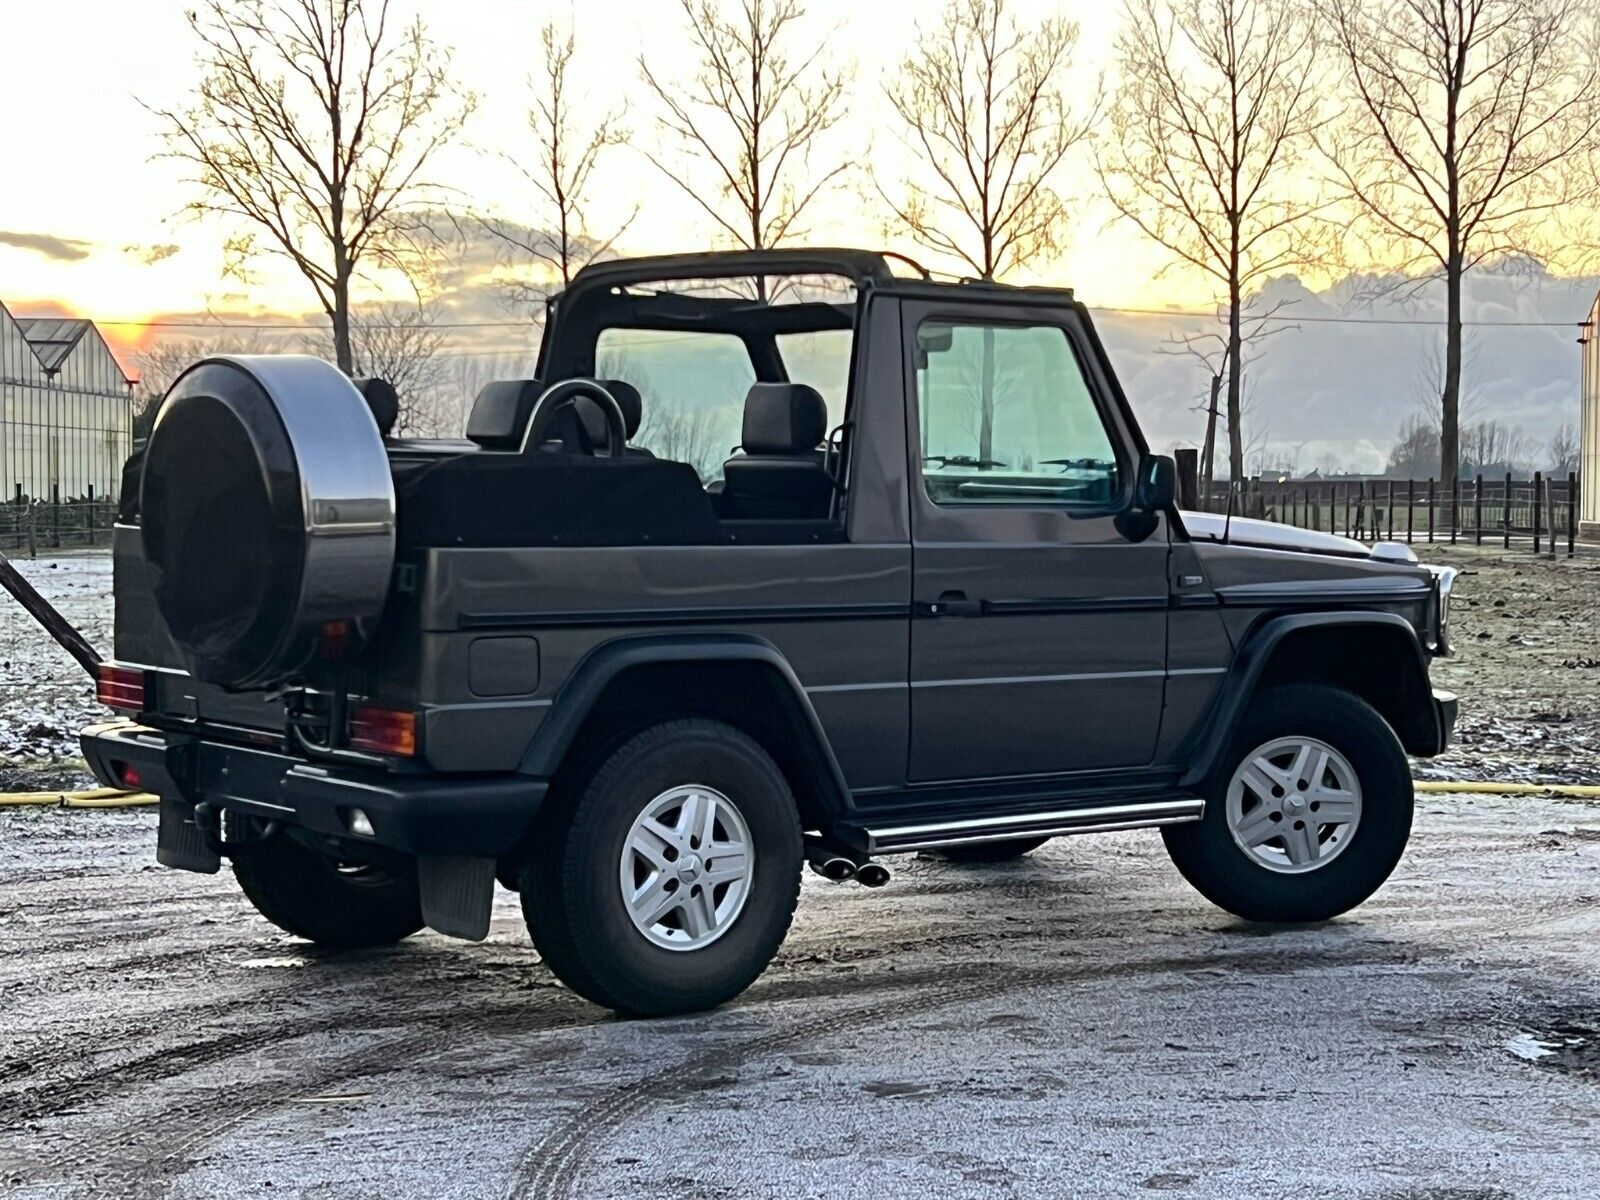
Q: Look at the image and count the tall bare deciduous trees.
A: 6